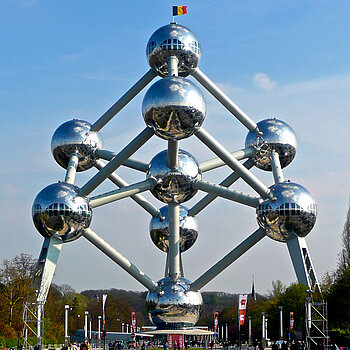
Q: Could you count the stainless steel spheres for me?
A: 9